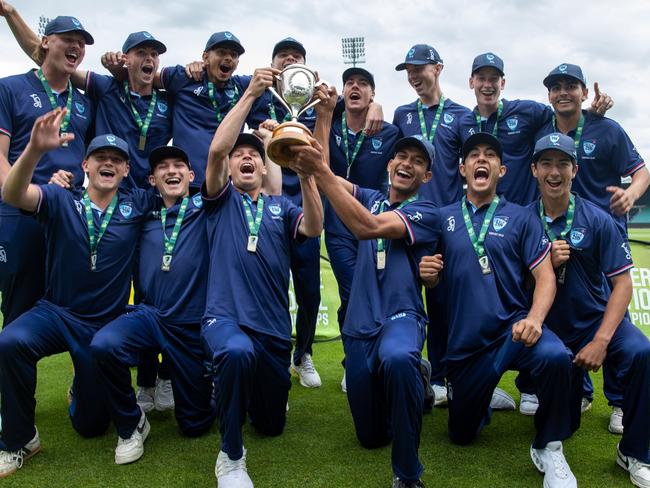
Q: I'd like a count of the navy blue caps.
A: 14